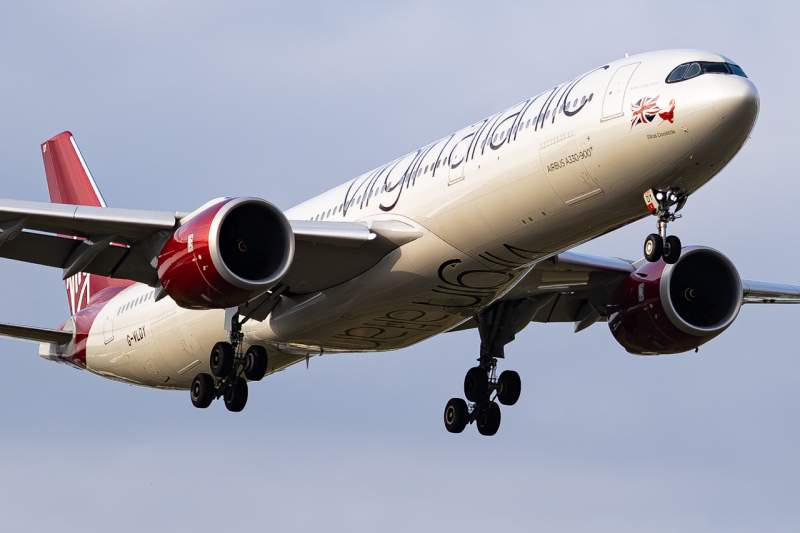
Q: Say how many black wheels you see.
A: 10